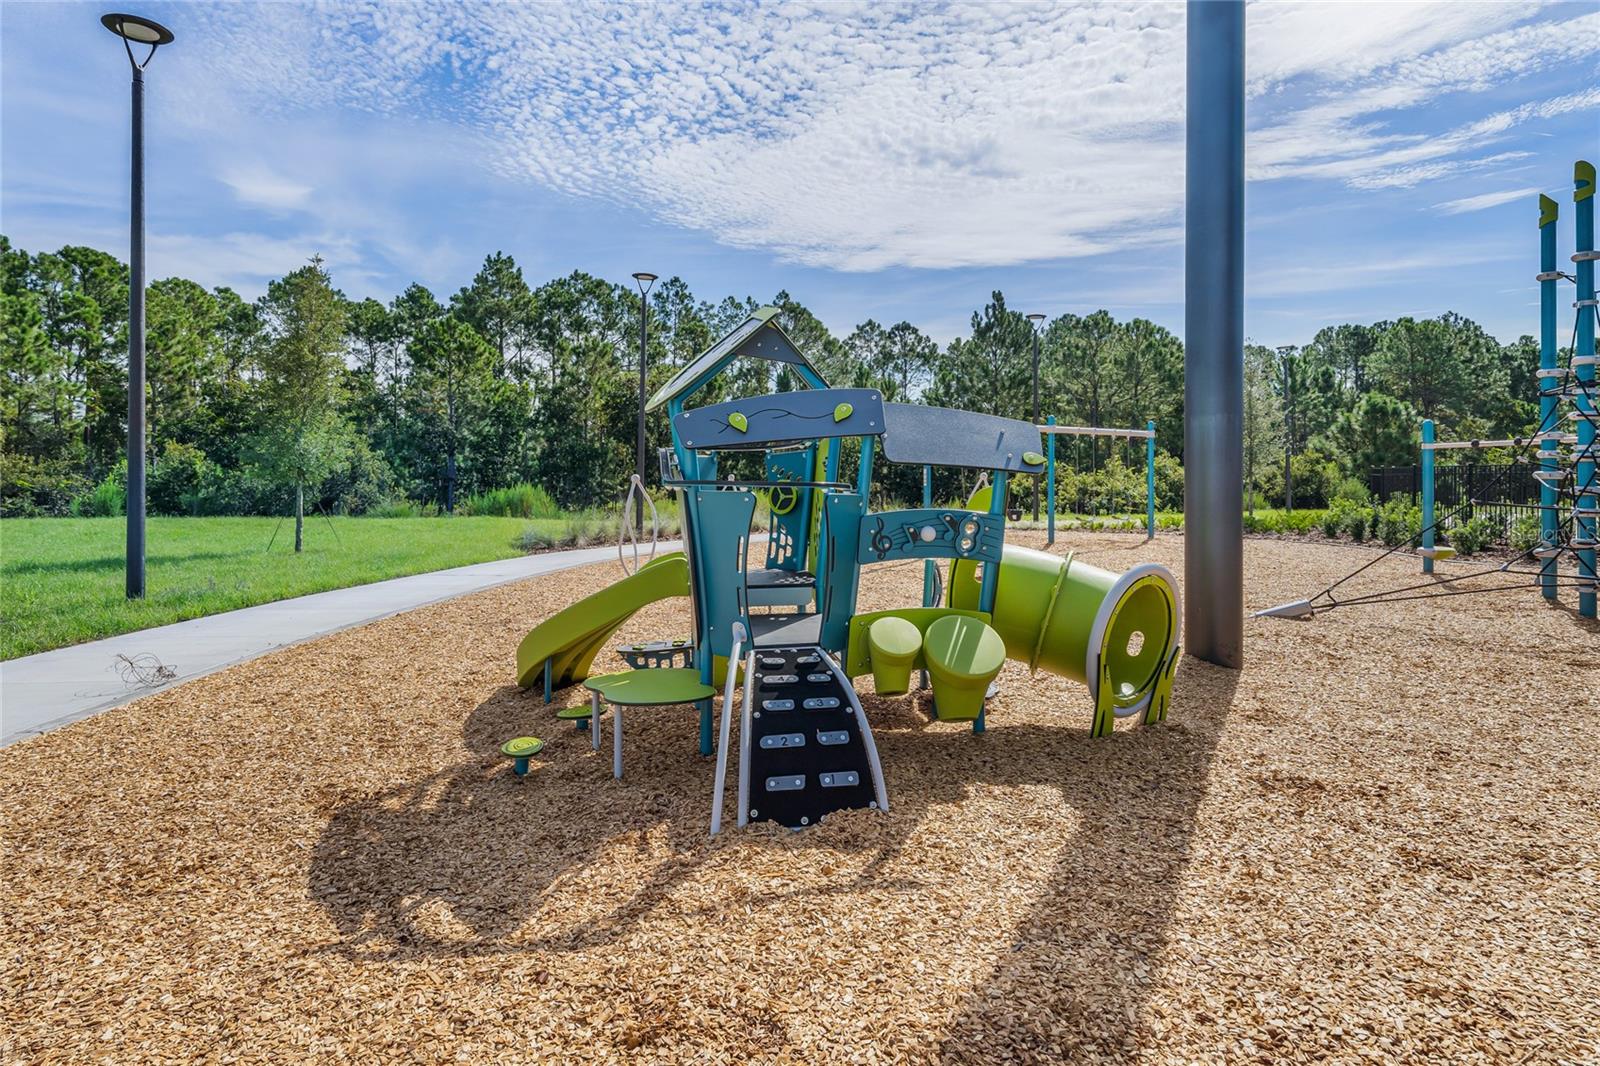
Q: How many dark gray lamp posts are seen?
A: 4